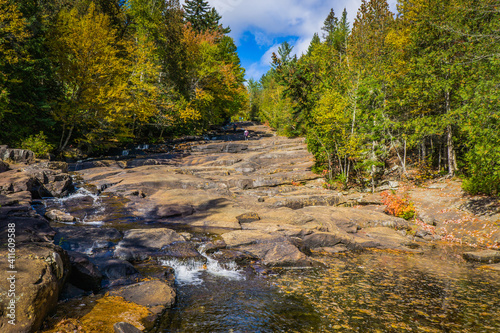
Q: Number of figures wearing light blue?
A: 1